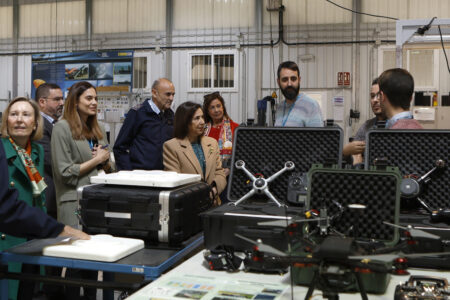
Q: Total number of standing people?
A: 9